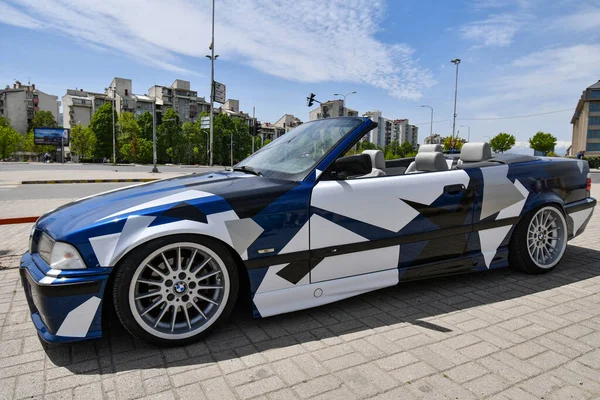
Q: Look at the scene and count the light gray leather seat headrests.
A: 4